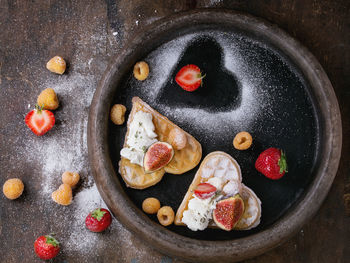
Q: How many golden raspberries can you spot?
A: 11